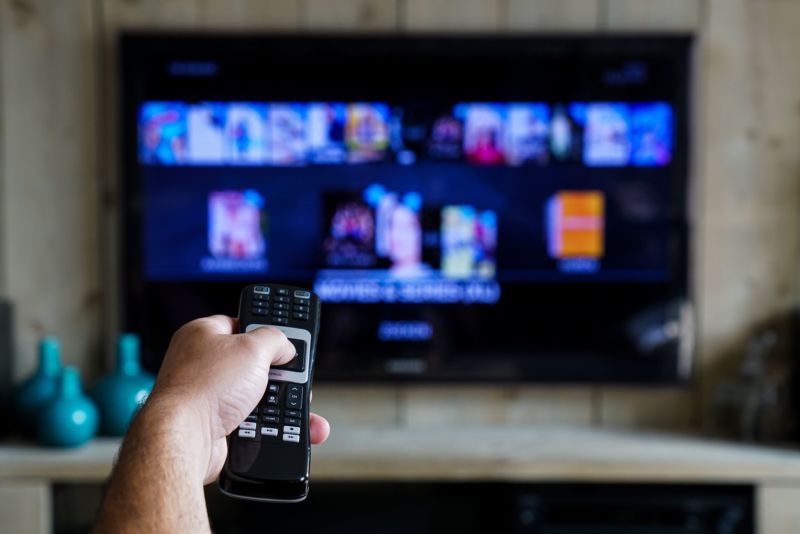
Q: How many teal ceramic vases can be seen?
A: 3